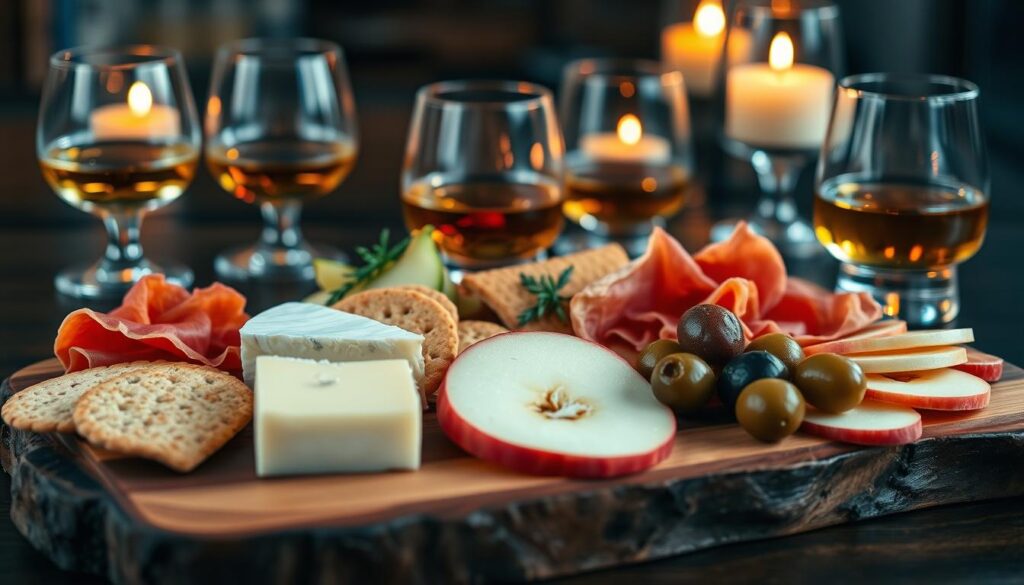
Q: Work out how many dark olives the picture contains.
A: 2